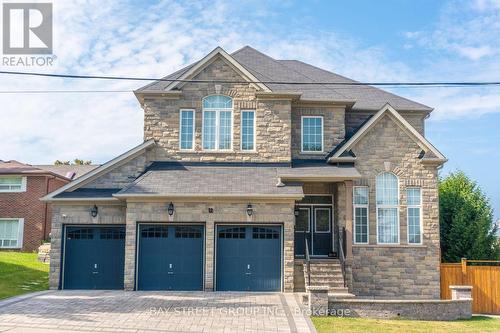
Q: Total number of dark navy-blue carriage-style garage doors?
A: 3